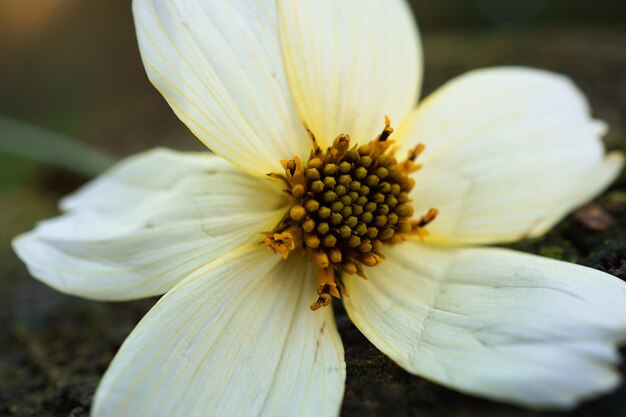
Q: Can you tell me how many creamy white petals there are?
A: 6